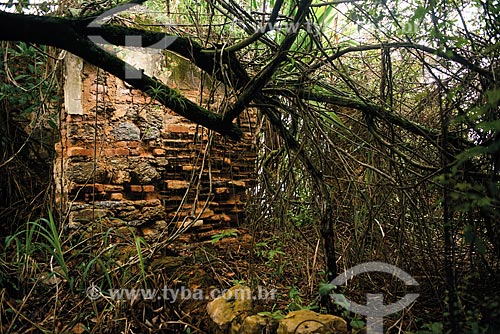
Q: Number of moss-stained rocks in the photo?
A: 3